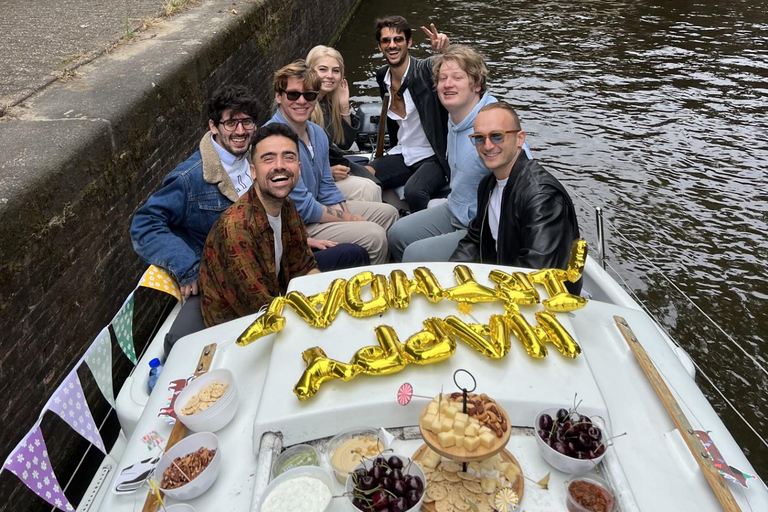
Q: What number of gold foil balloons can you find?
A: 13